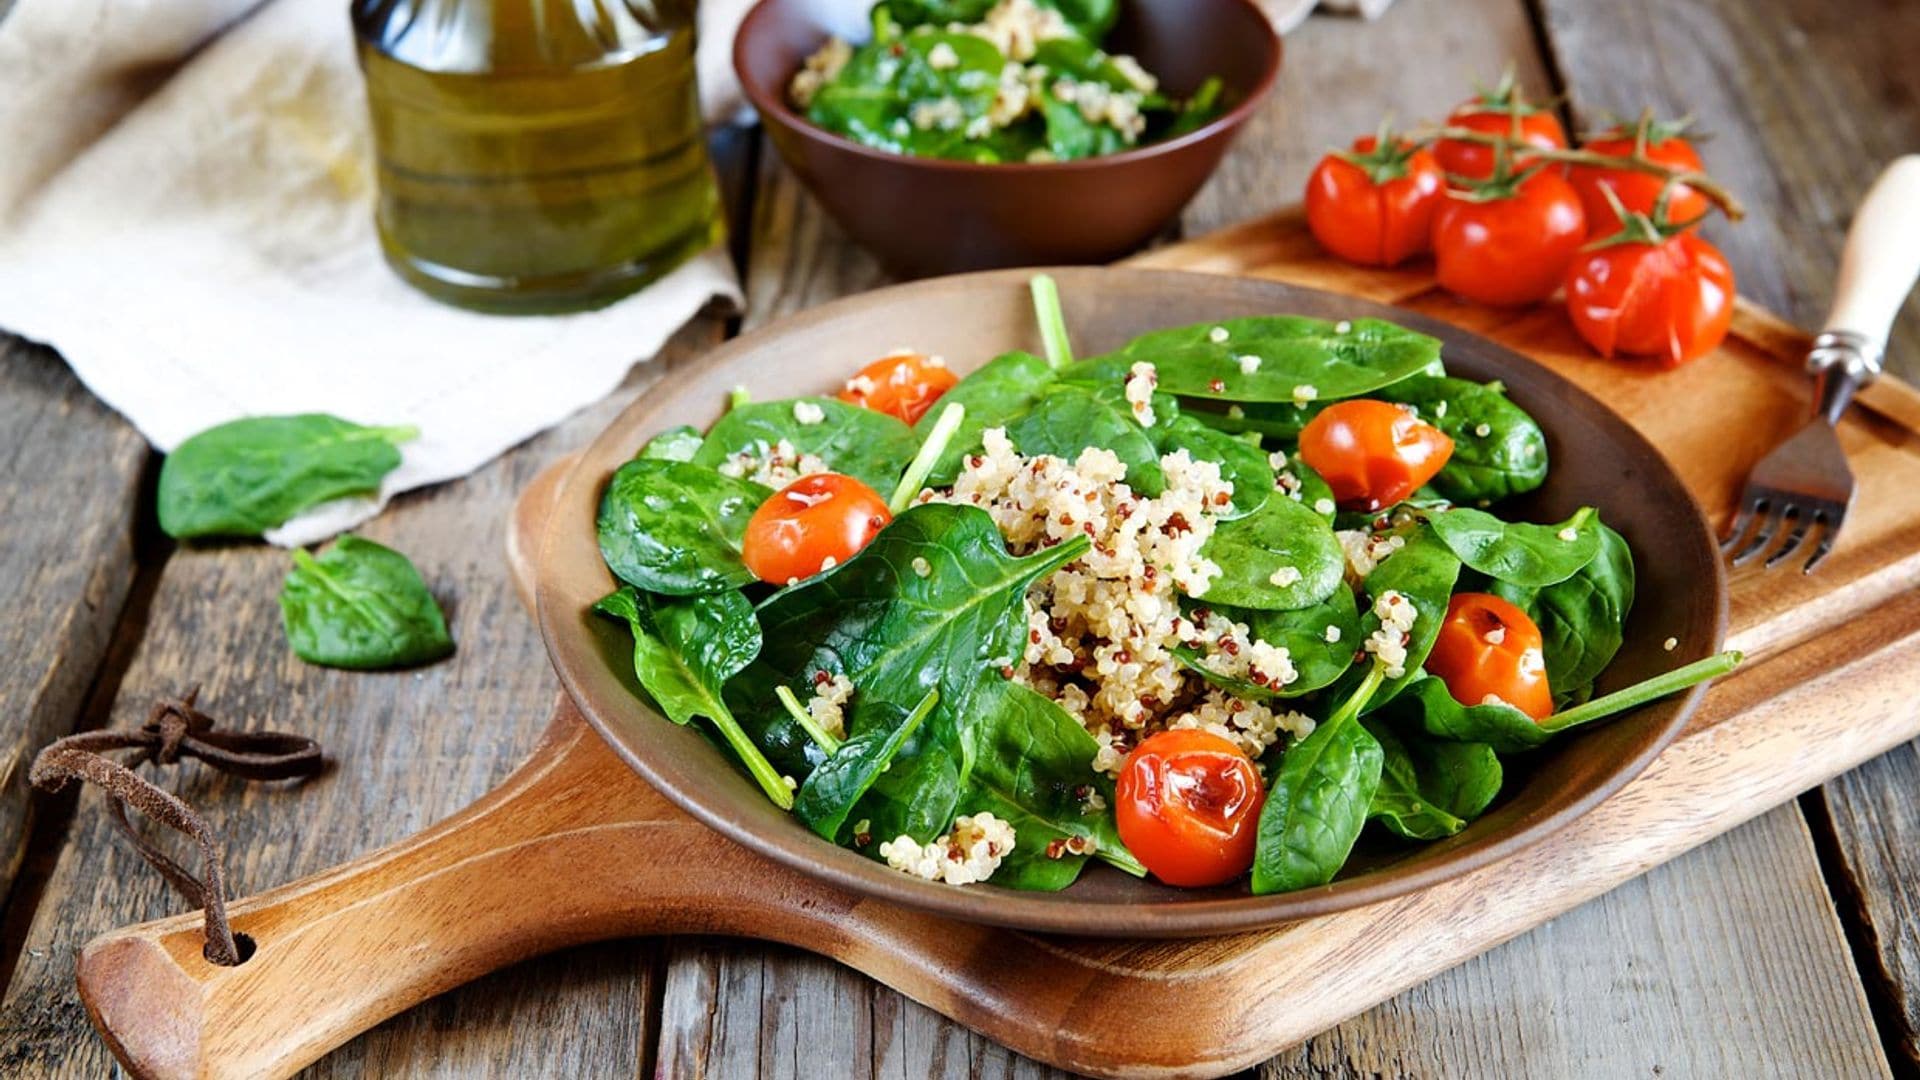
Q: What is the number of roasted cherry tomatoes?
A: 5